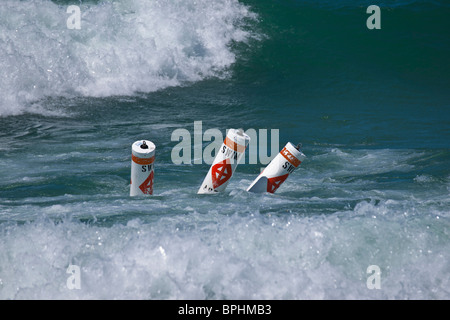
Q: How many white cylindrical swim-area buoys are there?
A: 3